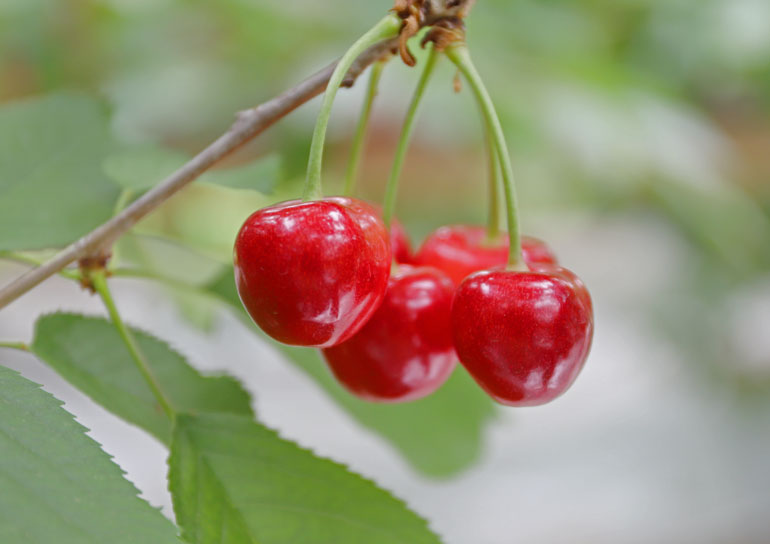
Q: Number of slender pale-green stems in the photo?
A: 5